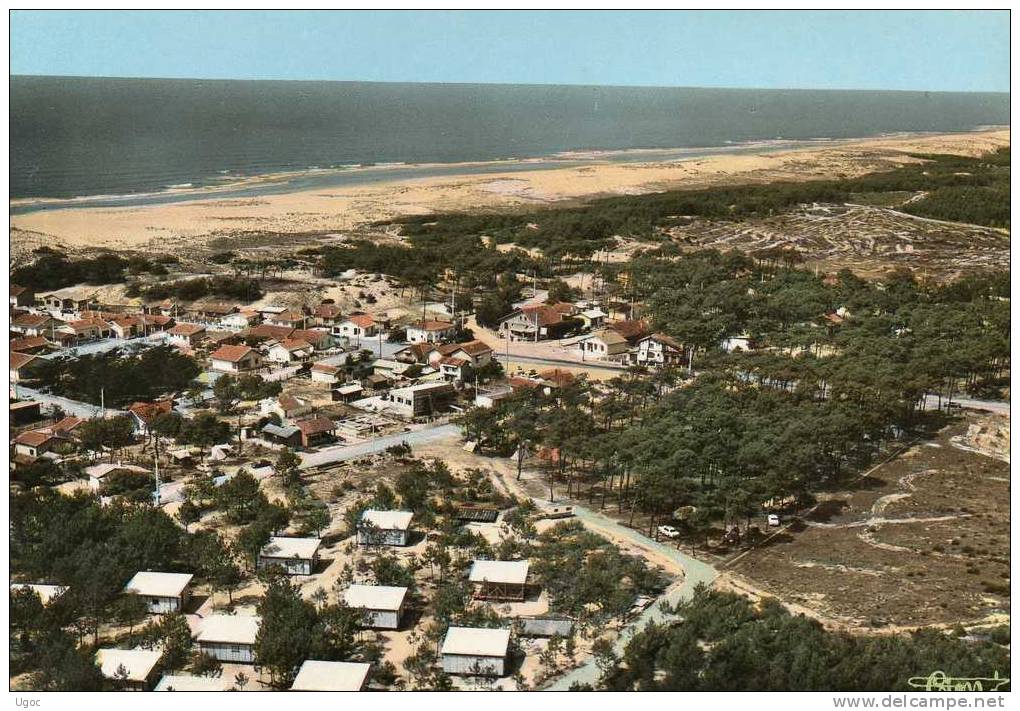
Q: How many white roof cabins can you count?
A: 11